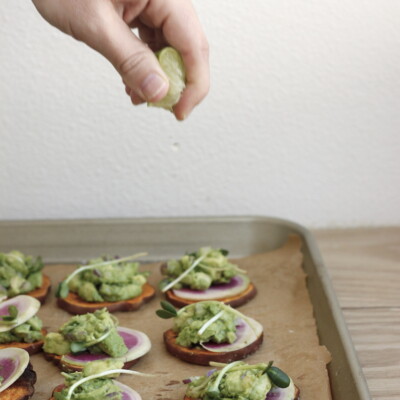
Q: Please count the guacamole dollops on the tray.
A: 8